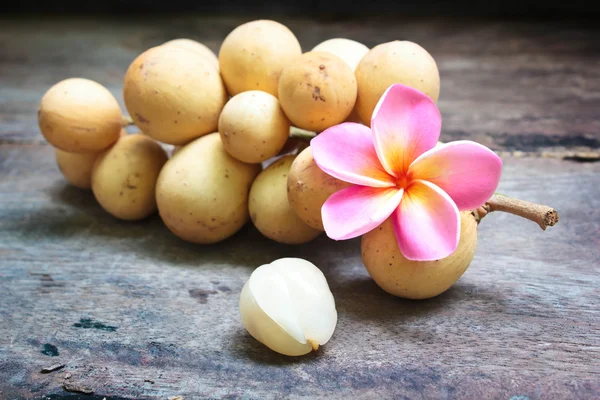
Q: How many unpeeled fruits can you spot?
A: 14